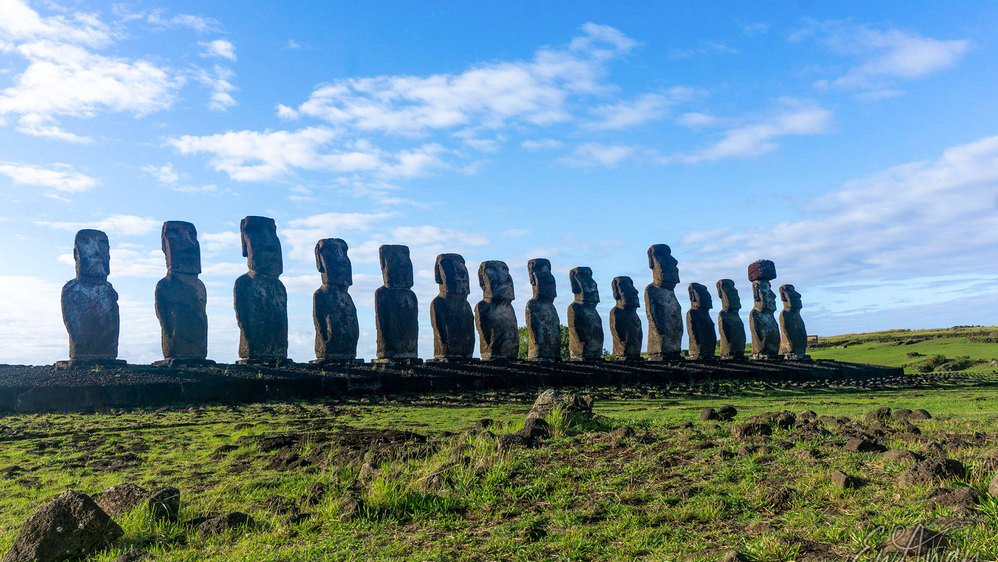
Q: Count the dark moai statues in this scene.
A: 15